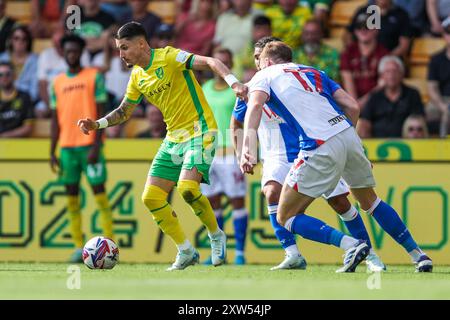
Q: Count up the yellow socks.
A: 4